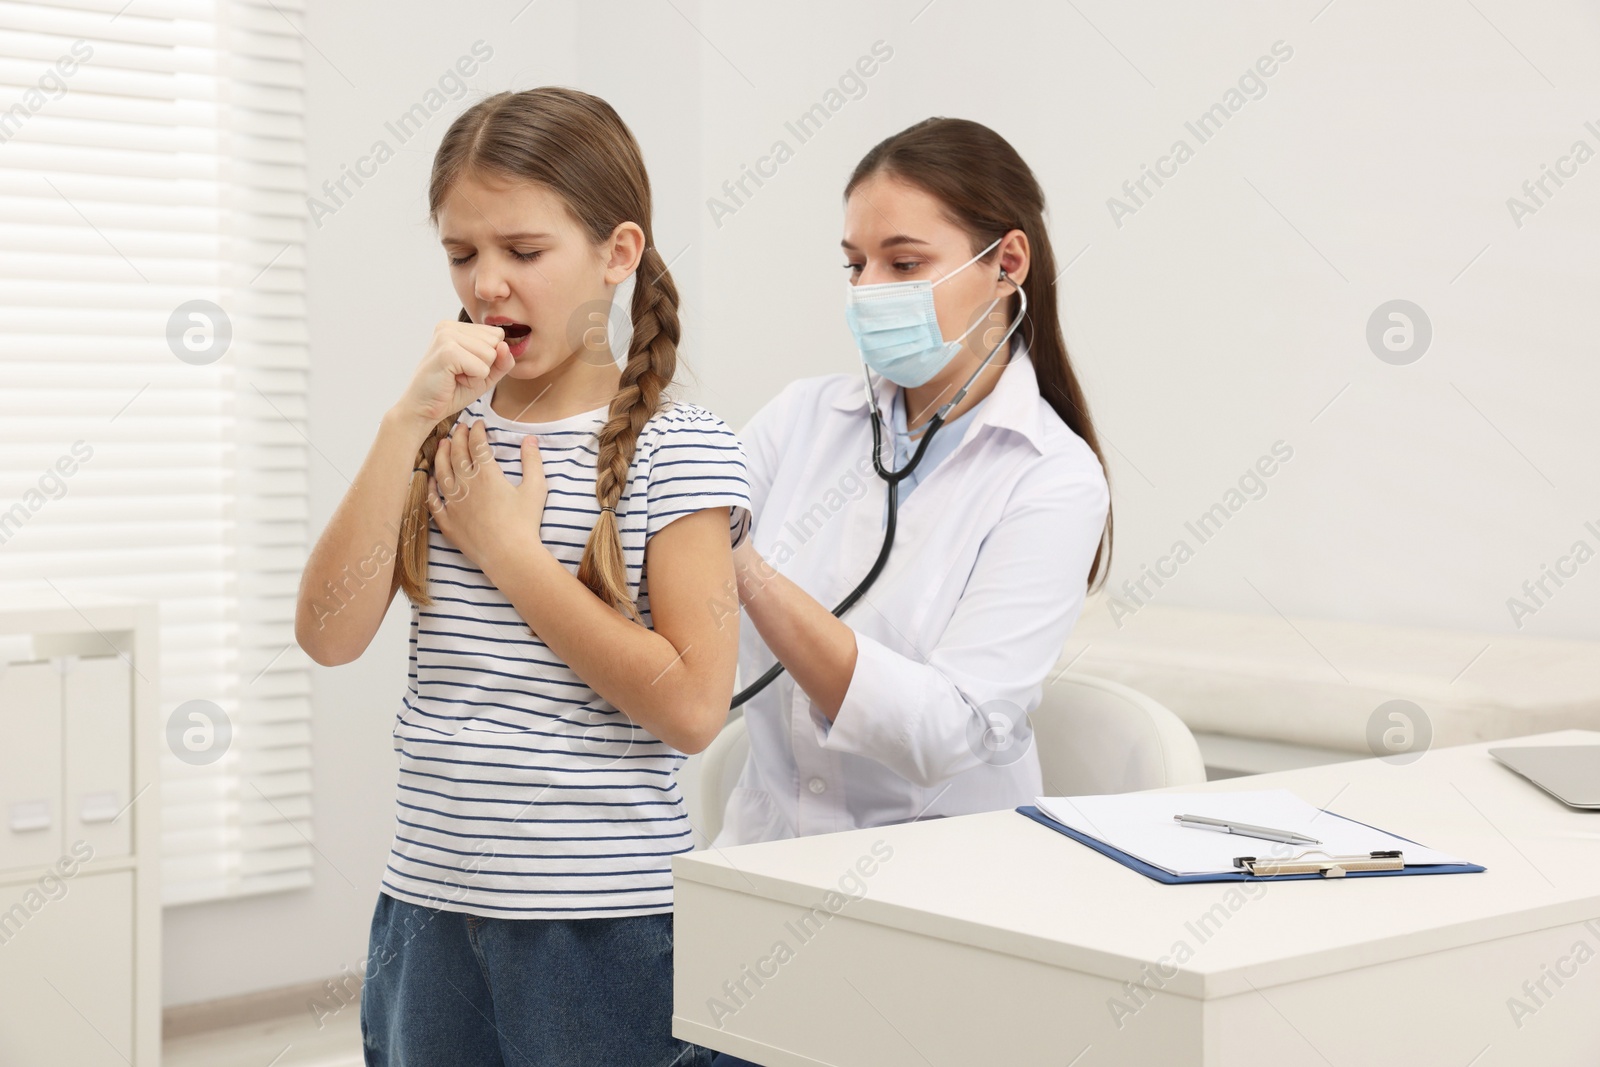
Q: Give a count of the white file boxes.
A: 2